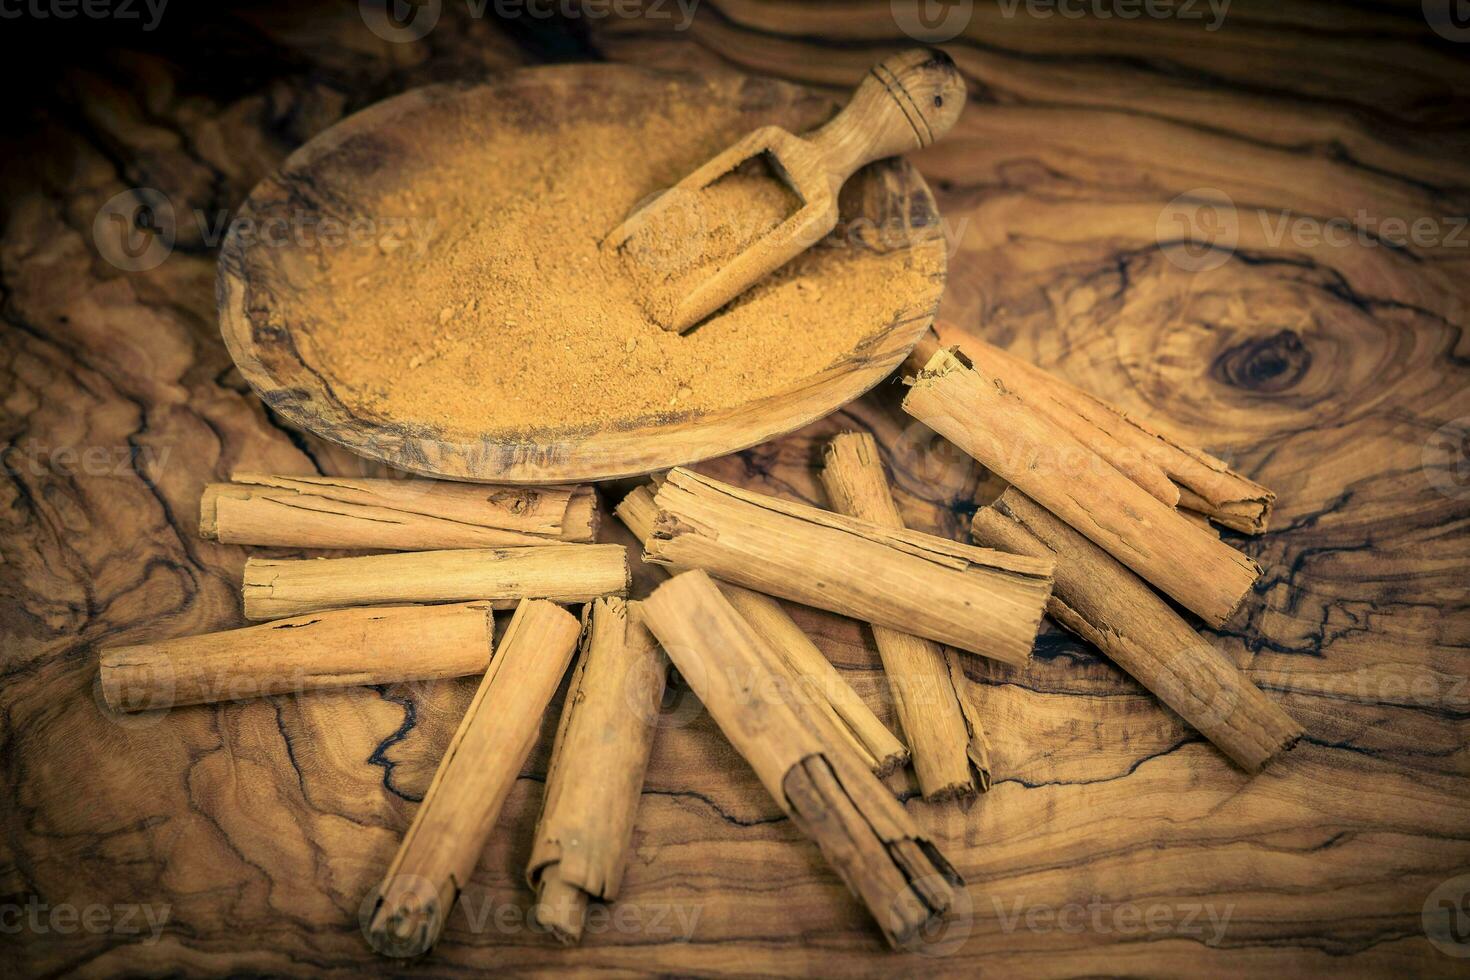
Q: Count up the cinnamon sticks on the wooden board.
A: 12